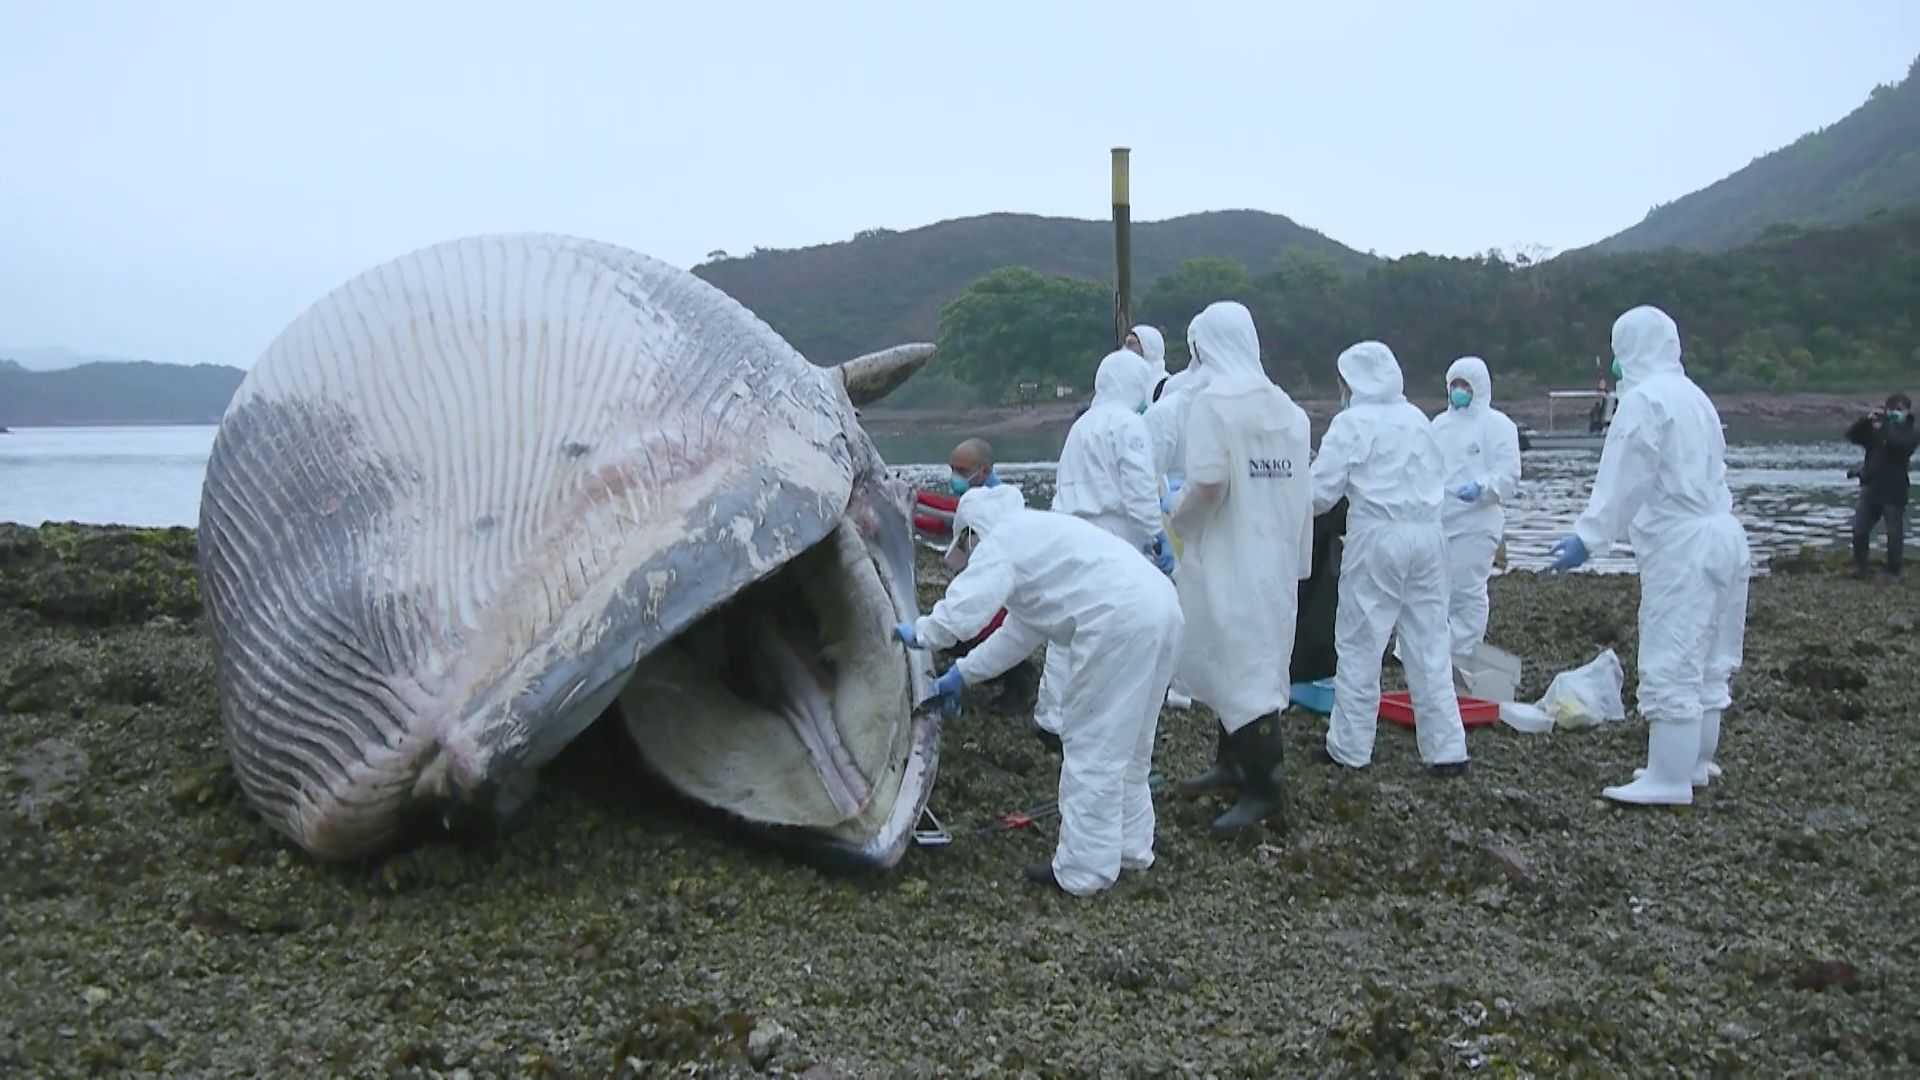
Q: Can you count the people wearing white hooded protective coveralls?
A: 8